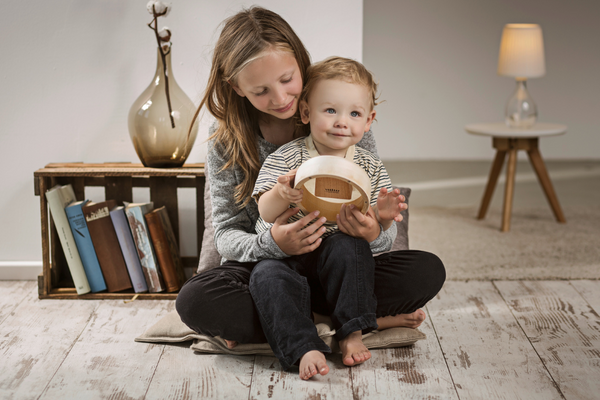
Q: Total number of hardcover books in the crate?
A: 6